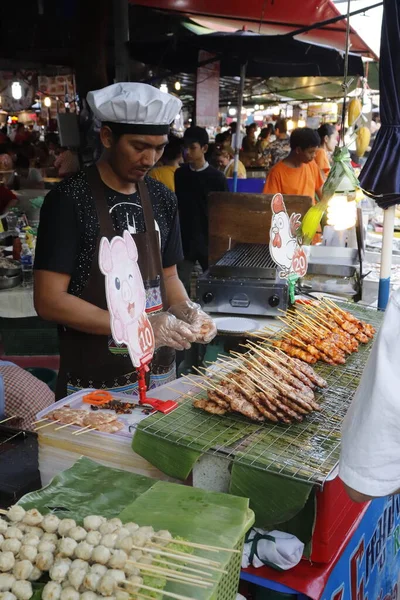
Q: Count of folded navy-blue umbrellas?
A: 1